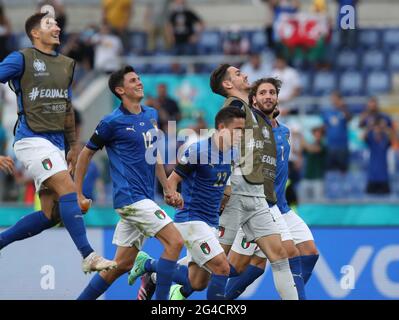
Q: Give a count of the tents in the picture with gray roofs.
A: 0